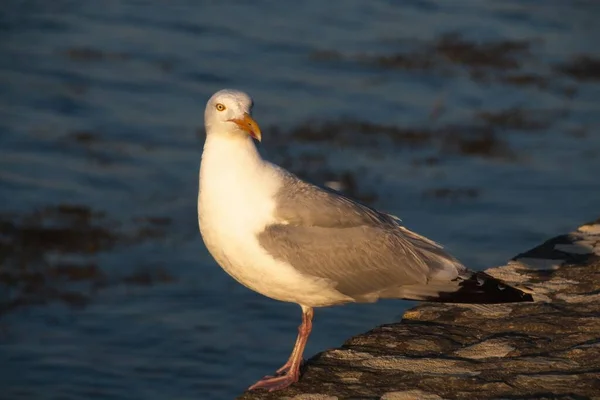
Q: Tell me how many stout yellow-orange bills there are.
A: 1